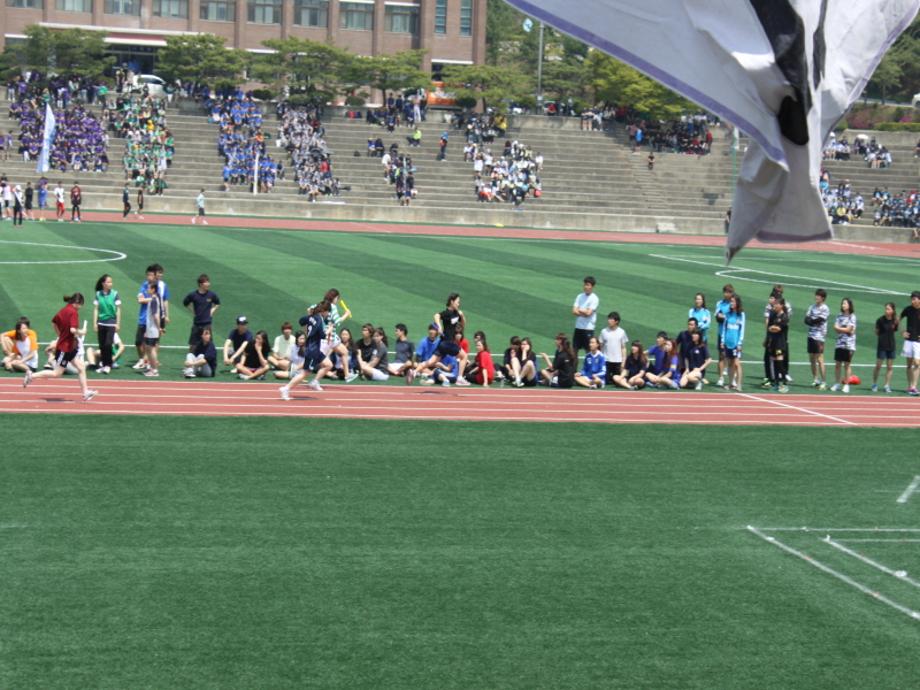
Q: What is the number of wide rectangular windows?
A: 9